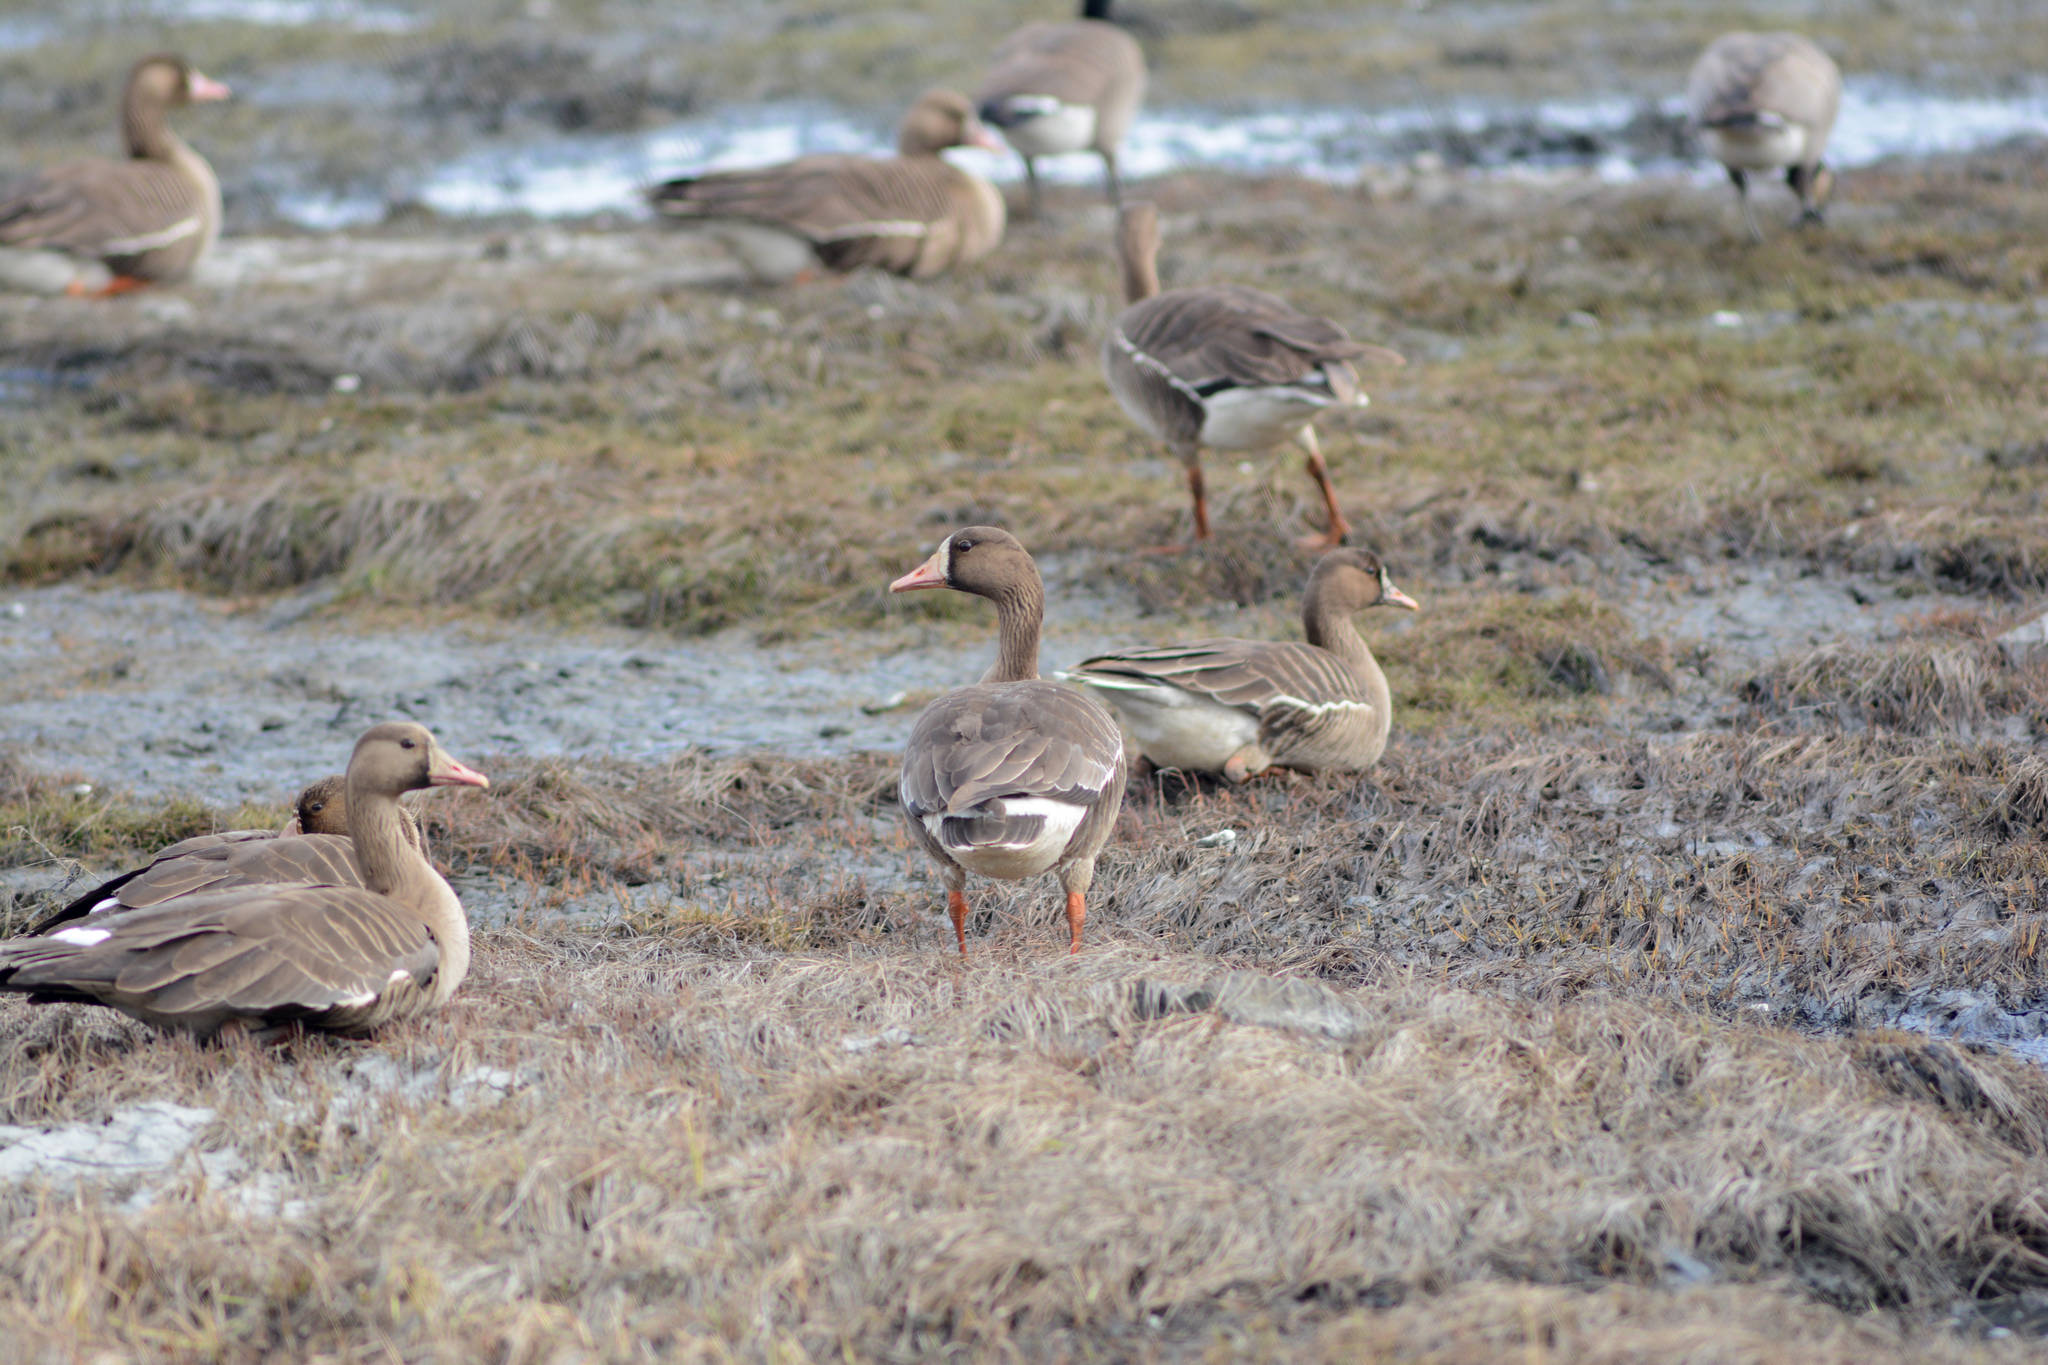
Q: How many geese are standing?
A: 4